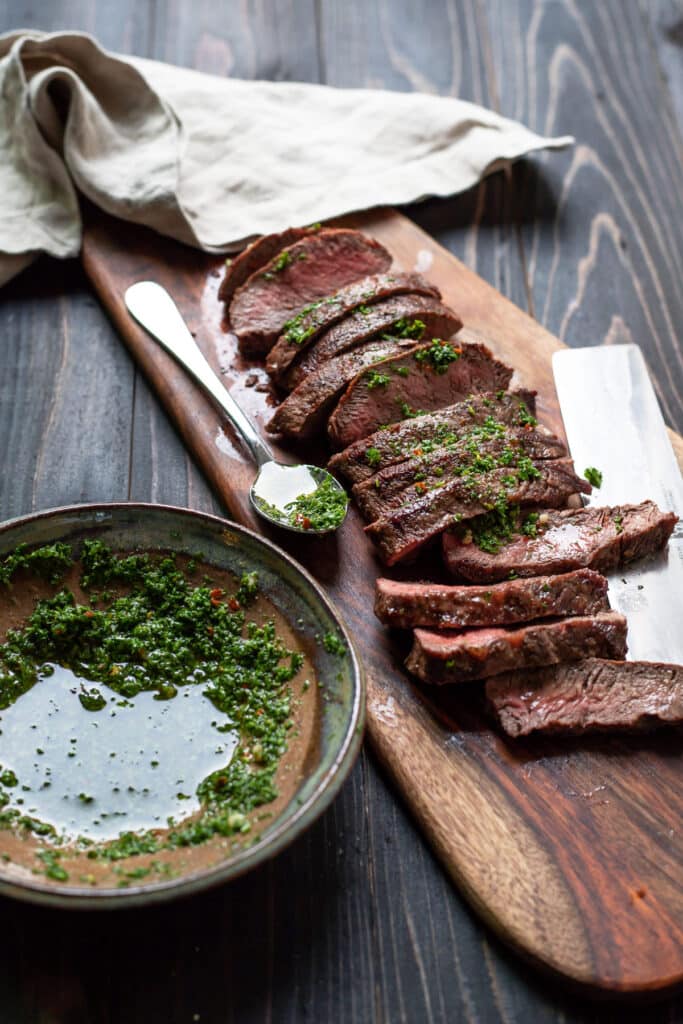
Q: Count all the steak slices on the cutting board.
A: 13